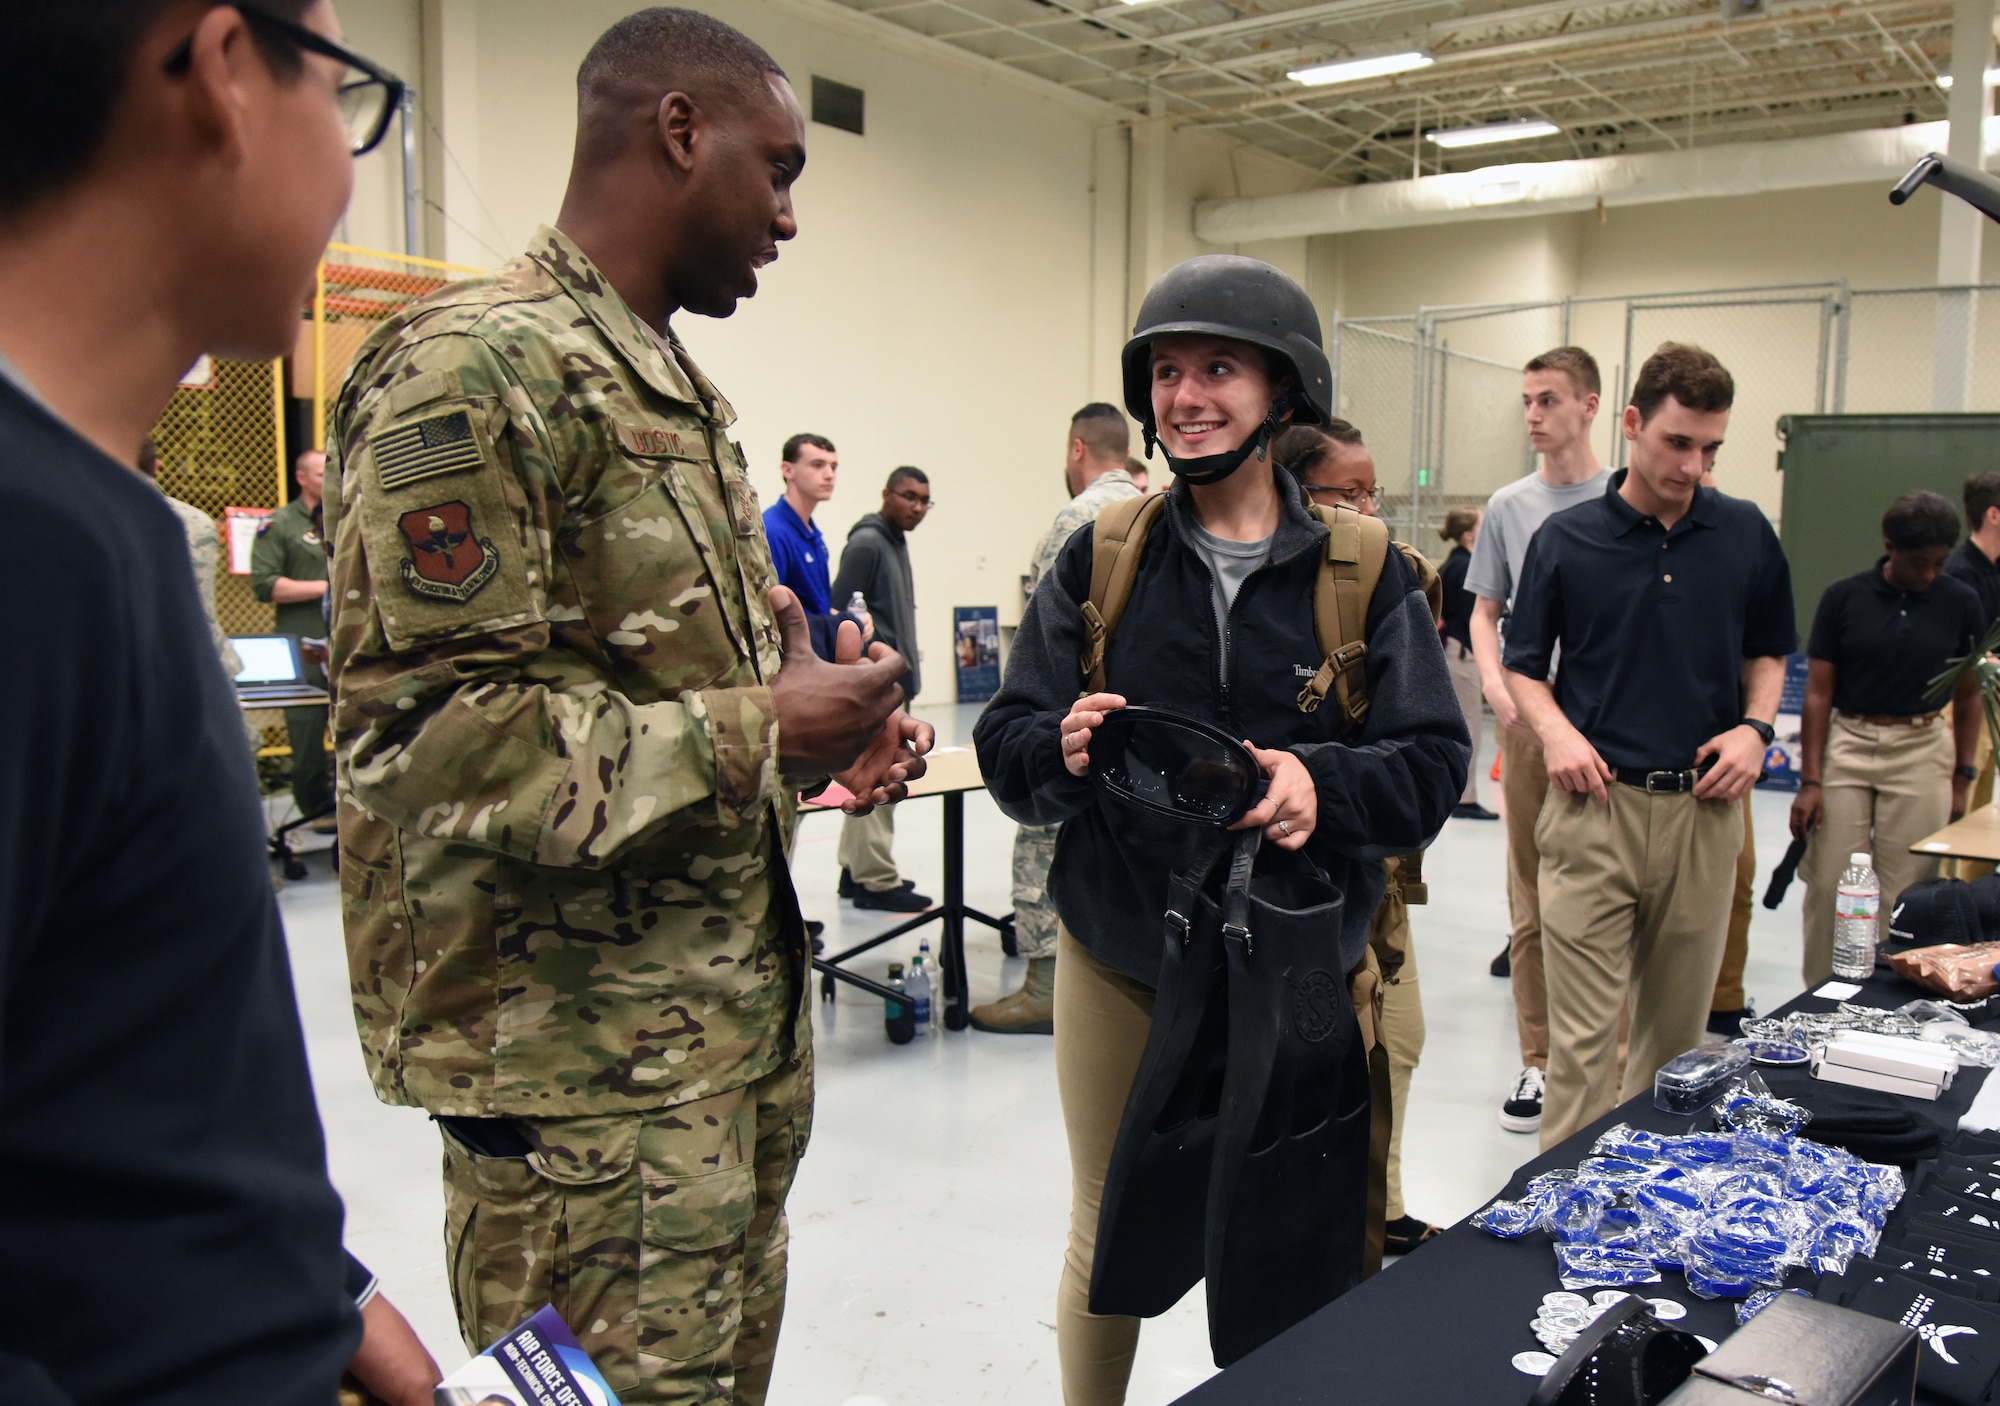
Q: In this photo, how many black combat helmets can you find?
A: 1